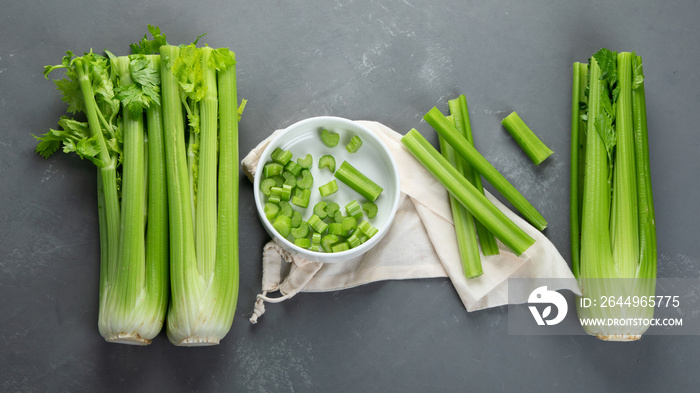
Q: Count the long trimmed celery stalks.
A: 4